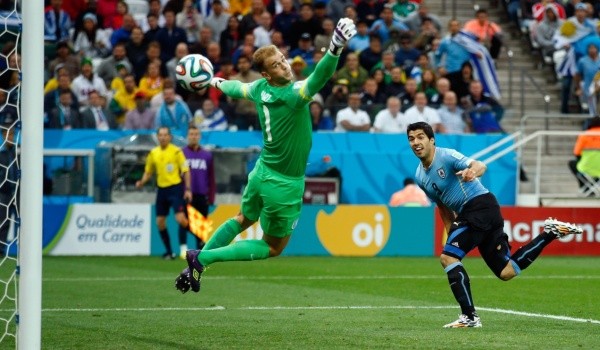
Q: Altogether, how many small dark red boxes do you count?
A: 1